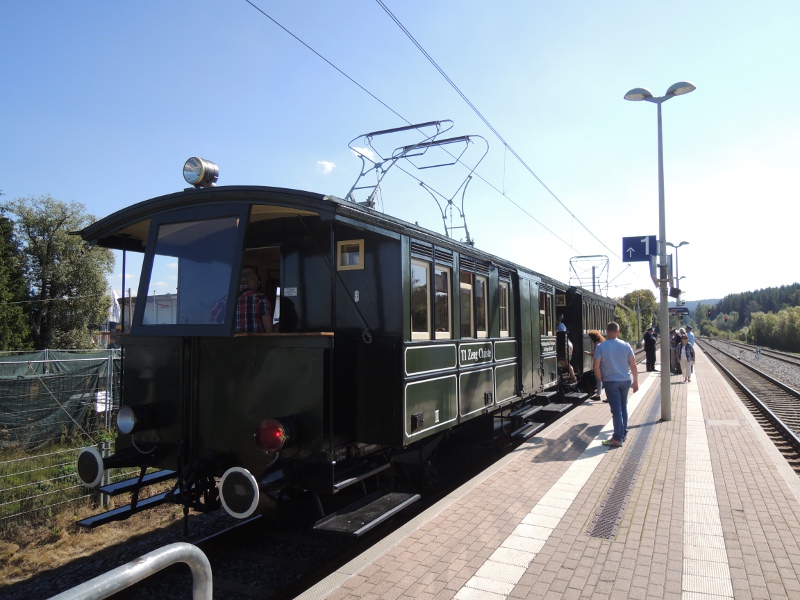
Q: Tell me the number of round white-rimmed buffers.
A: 2